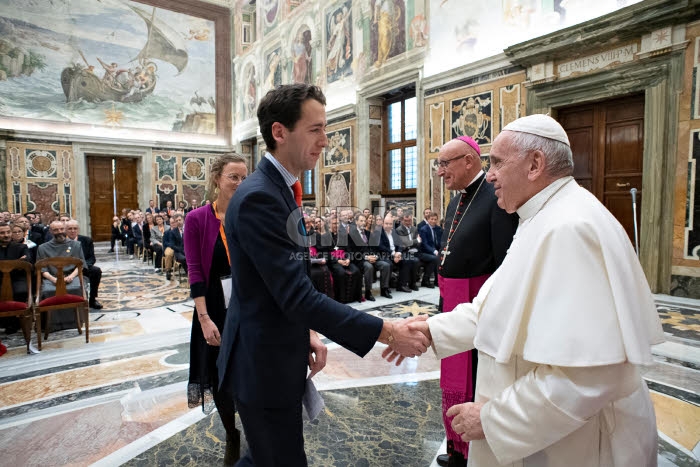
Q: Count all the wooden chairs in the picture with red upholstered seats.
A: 2